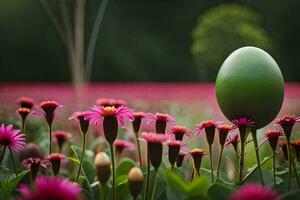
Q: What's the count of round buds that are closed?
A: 2